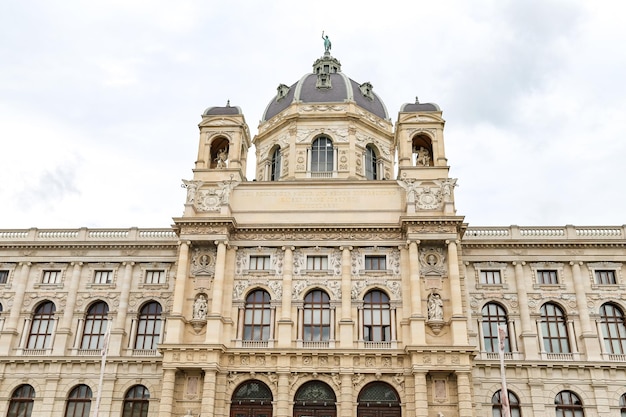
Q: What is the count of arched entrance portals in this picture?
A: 3